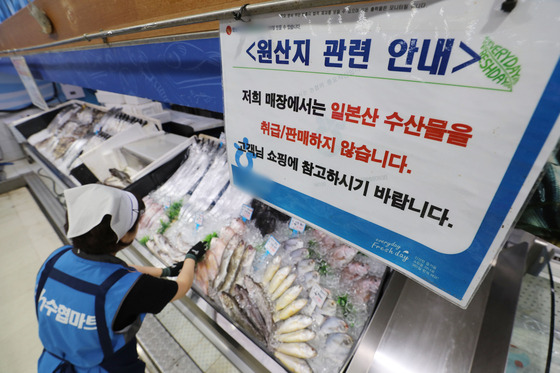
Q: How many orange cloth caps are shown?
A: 0